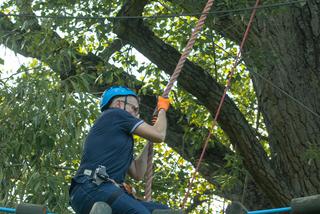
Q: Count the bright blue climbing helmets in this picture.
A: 1